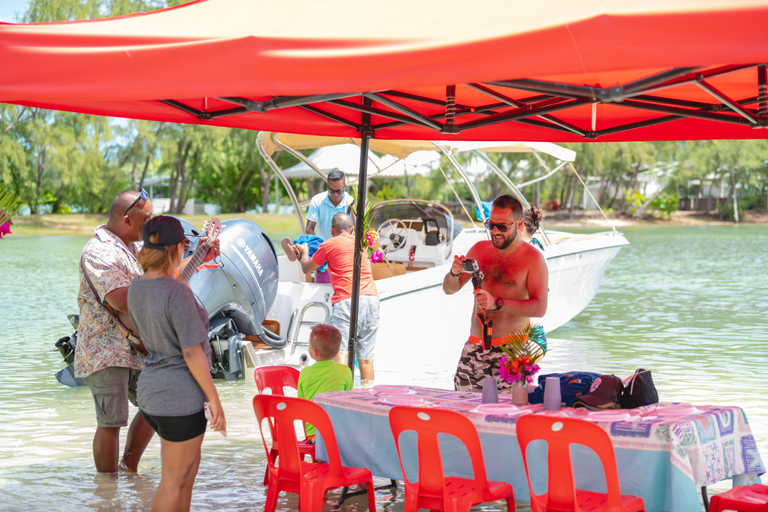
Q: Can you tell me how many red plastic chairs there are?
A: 5